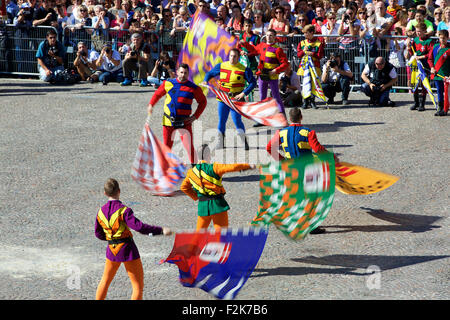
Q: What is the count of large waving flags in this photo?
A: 6